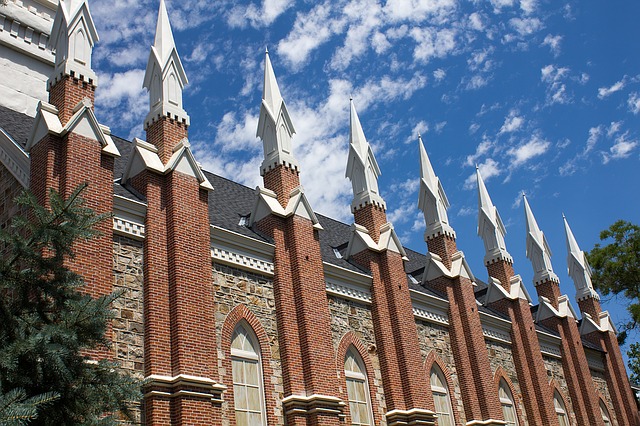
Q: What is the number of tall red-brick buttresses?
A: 8